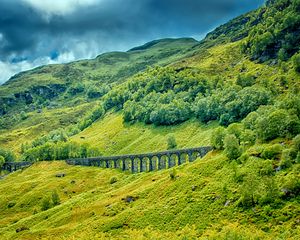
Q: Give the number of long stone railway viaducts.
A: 1